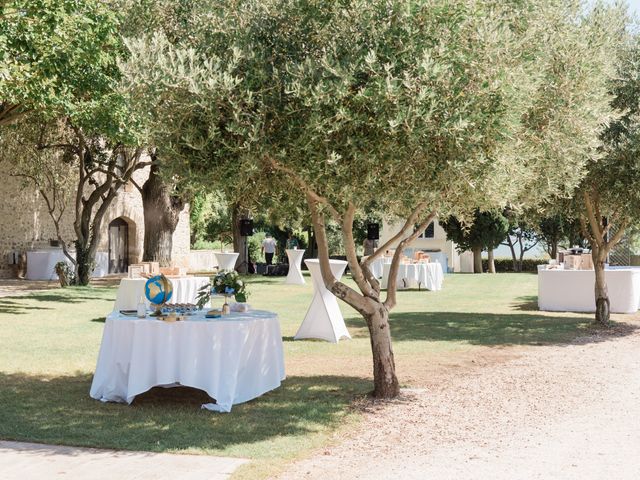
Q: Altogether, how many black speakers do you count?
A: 2